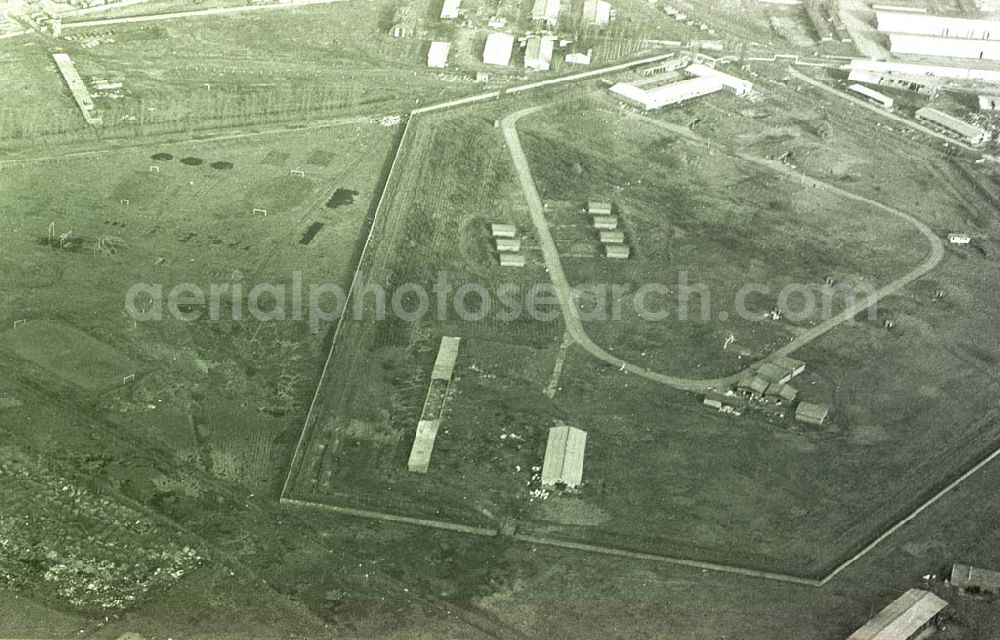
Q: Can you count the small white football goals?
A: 6